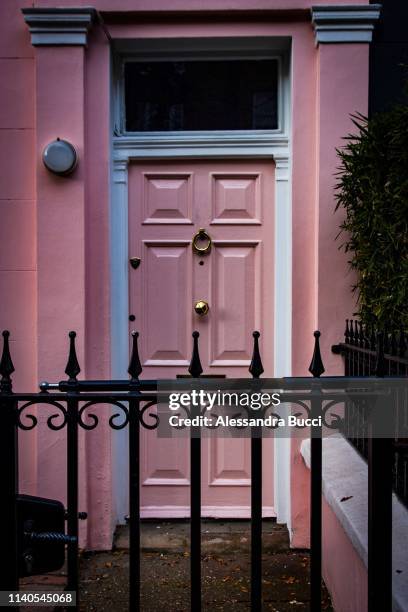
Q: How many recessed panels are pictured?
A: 6